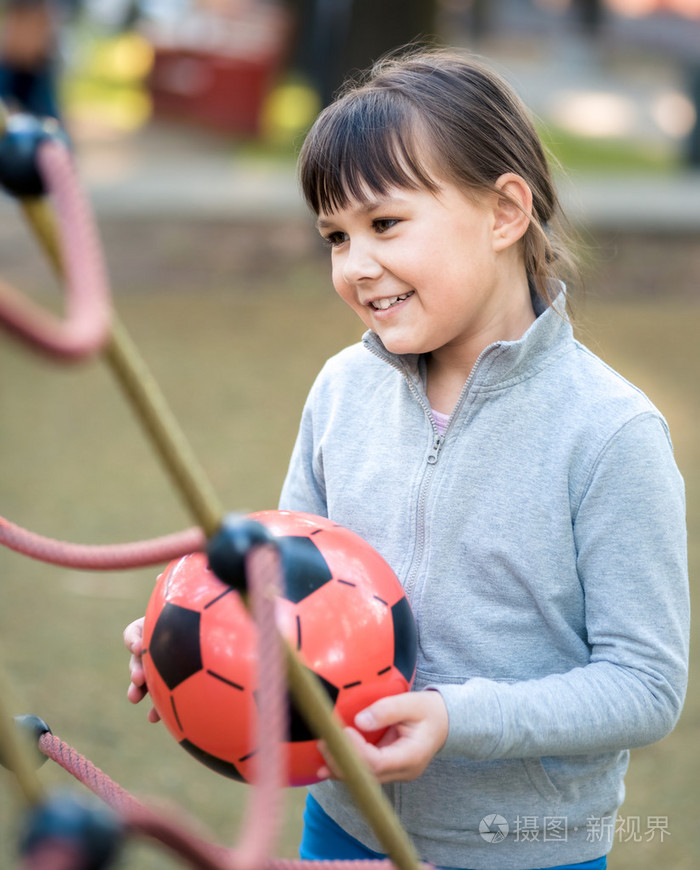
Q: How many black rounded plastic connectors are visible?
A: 4